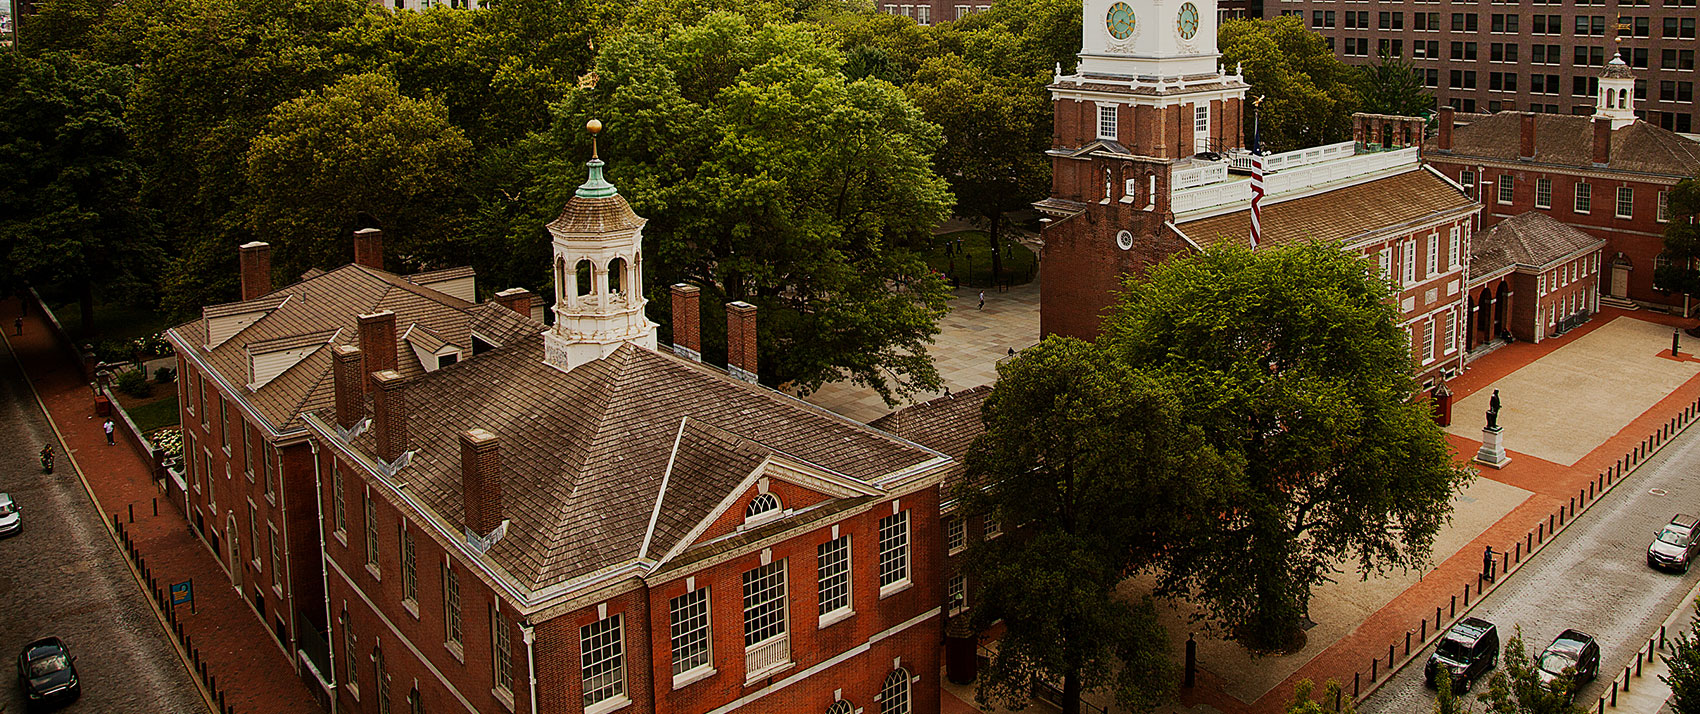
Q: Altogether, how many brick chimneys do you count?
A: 12